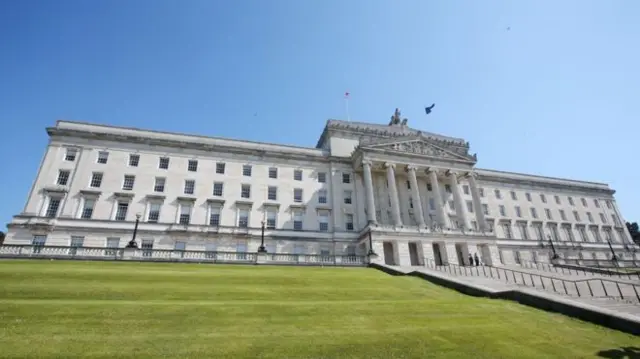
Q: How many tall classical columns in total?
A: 6